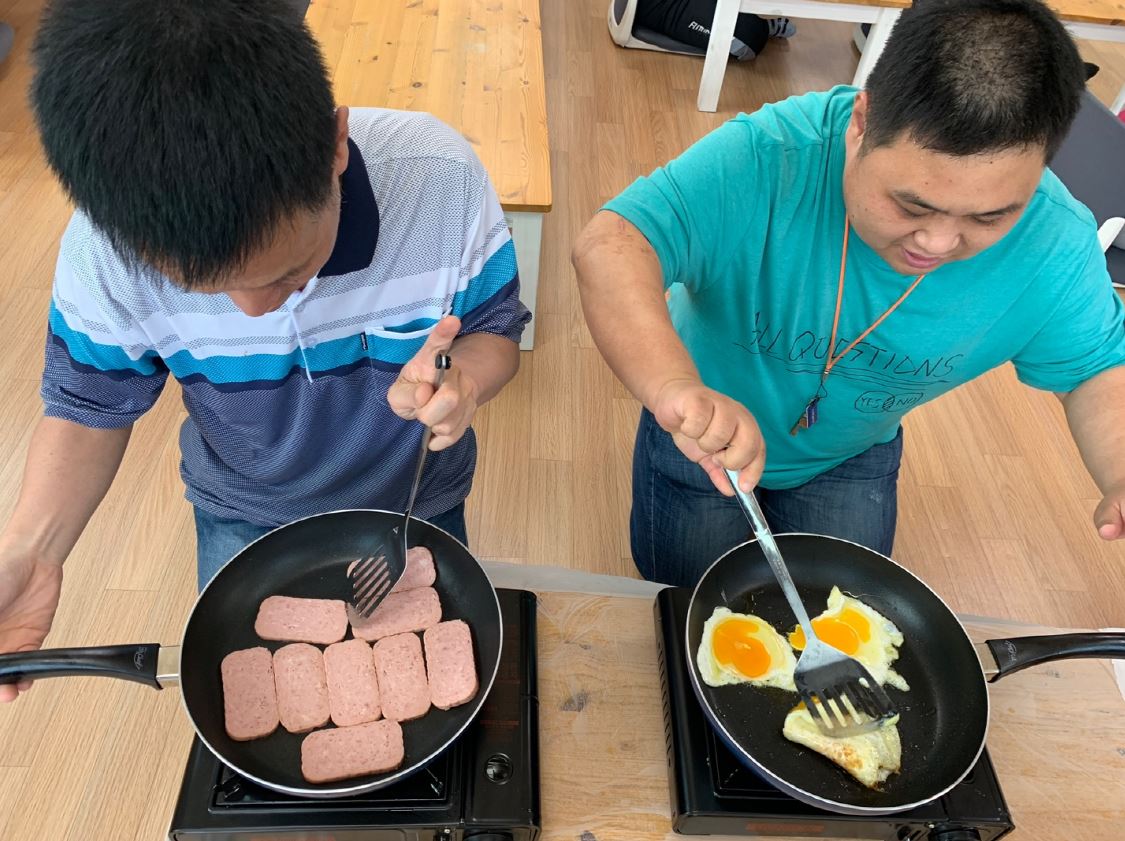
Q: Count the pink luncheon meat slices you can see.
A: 9